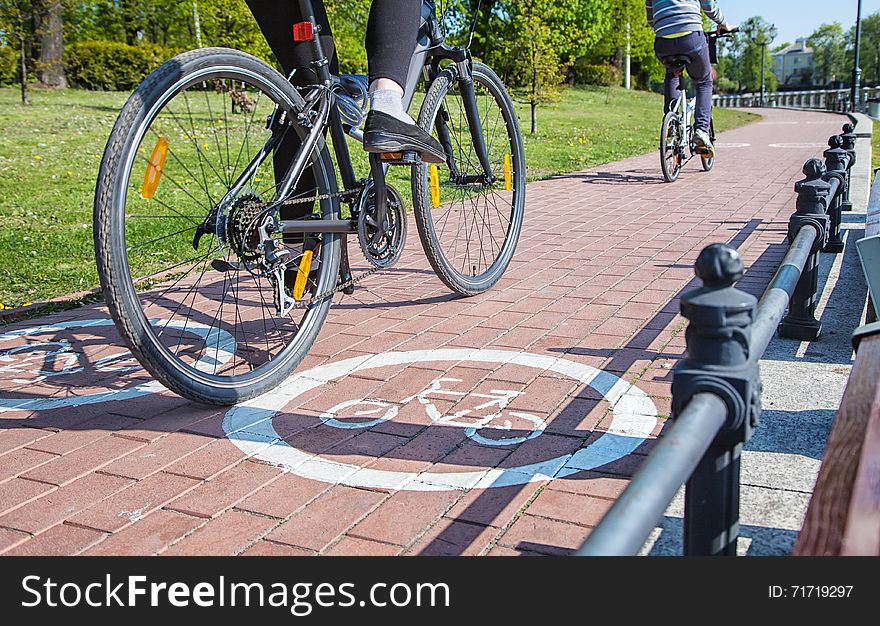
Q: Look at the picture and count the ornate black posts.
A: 4